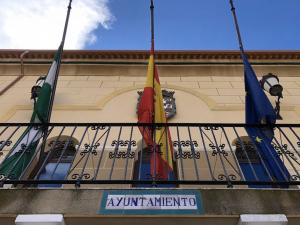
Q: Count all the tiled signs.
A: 1